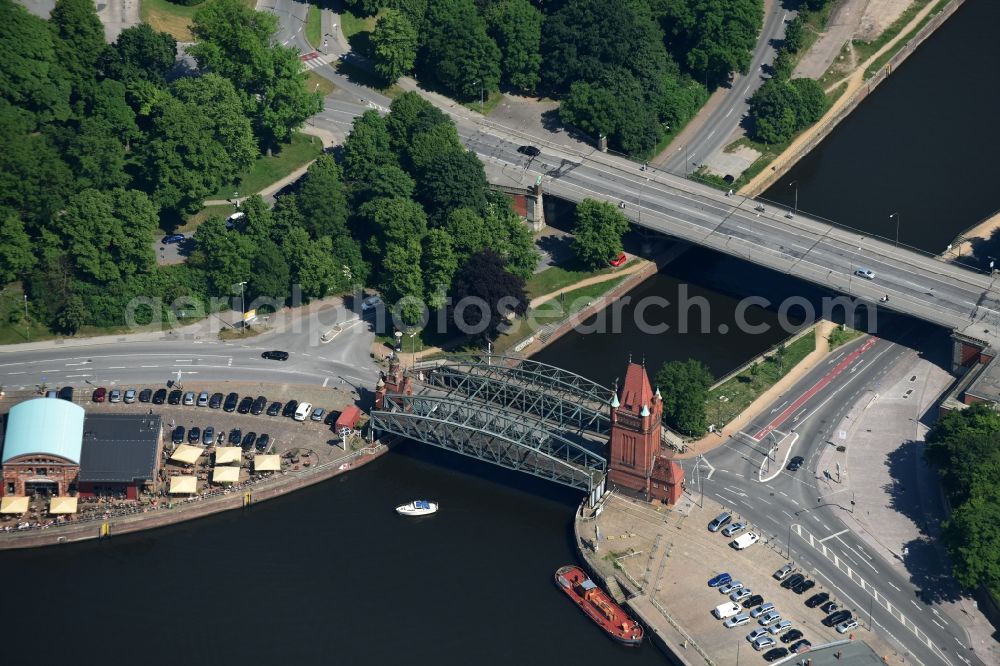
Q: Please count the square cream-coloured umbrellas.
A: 7